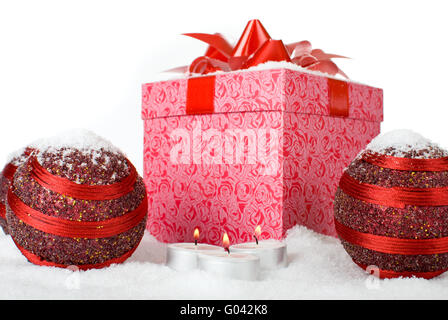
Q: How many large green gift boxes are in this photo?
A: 0